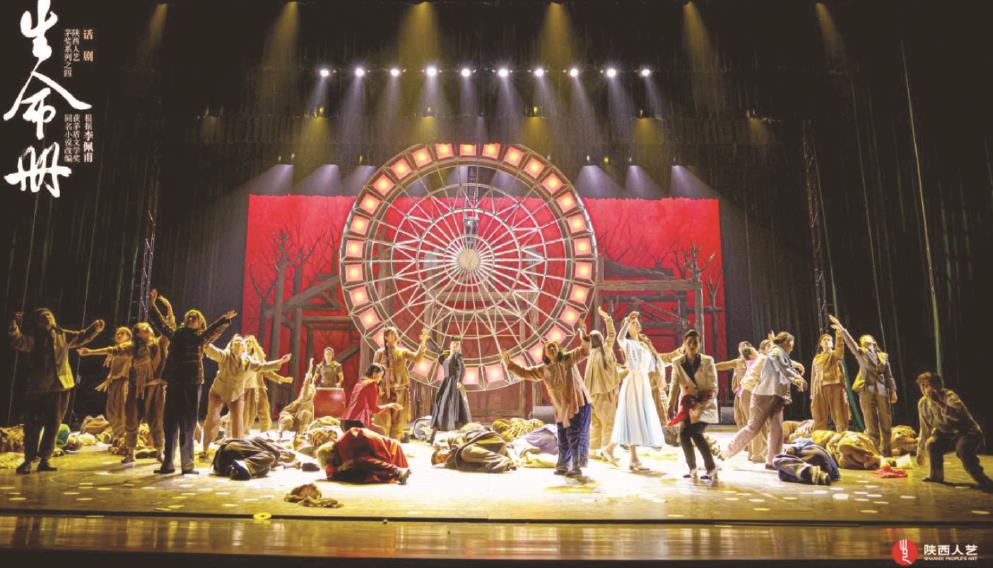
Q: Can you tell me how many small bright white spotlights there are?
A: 10